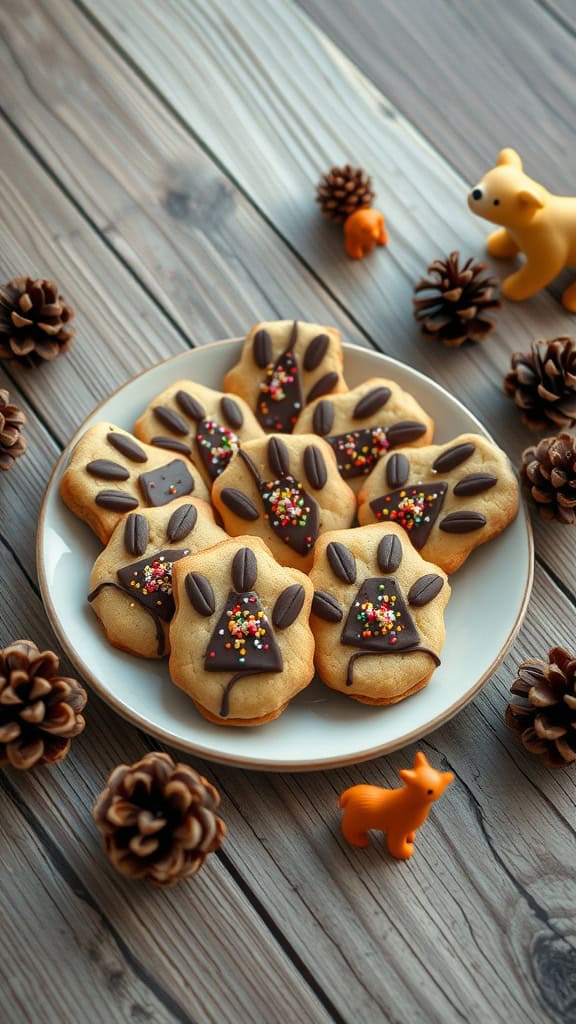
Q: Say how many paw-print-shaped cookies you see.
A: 9